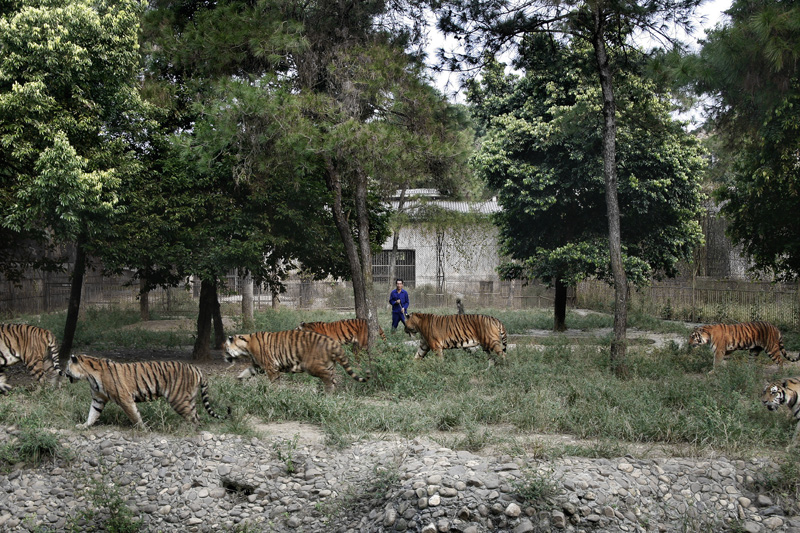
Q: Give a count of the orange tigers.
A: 7